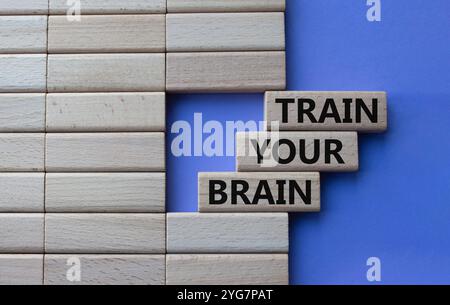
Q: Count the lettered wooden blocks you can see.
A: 3